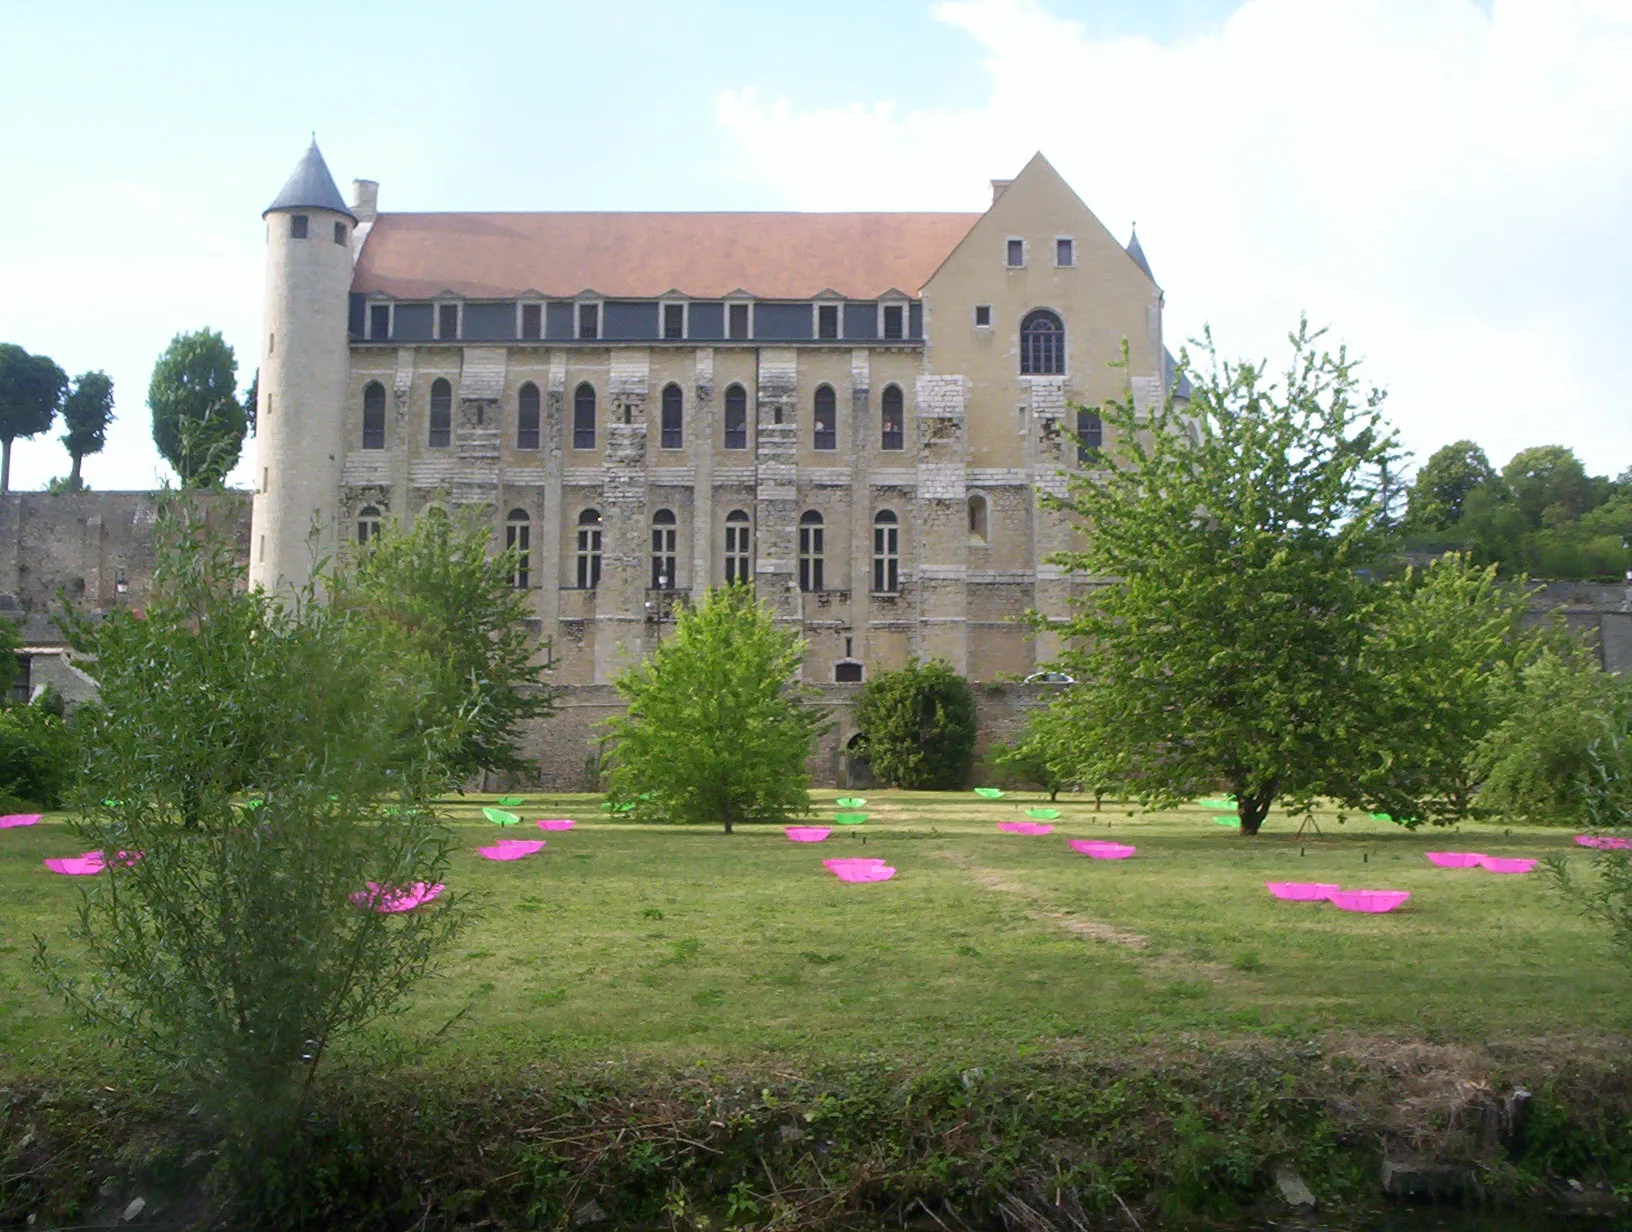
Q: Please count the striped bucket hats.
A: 0